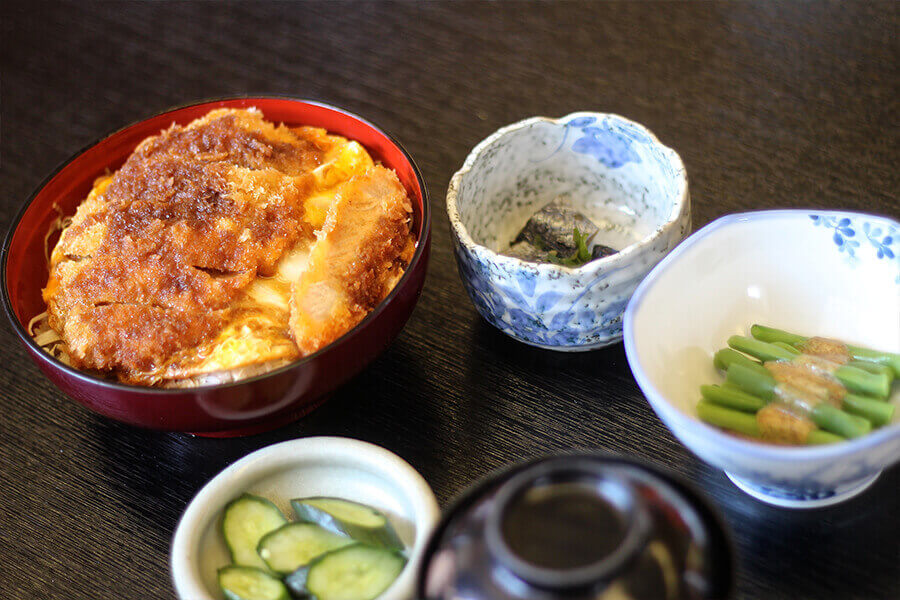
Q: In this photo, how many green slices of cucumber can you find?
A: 5